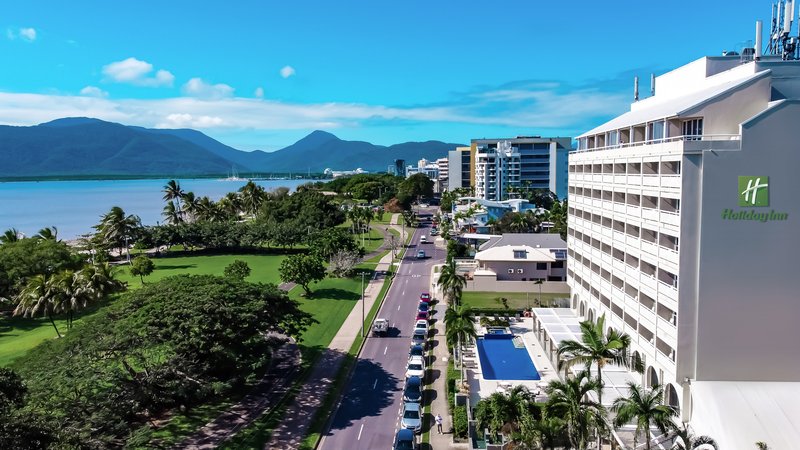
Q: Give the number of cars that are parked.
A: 10